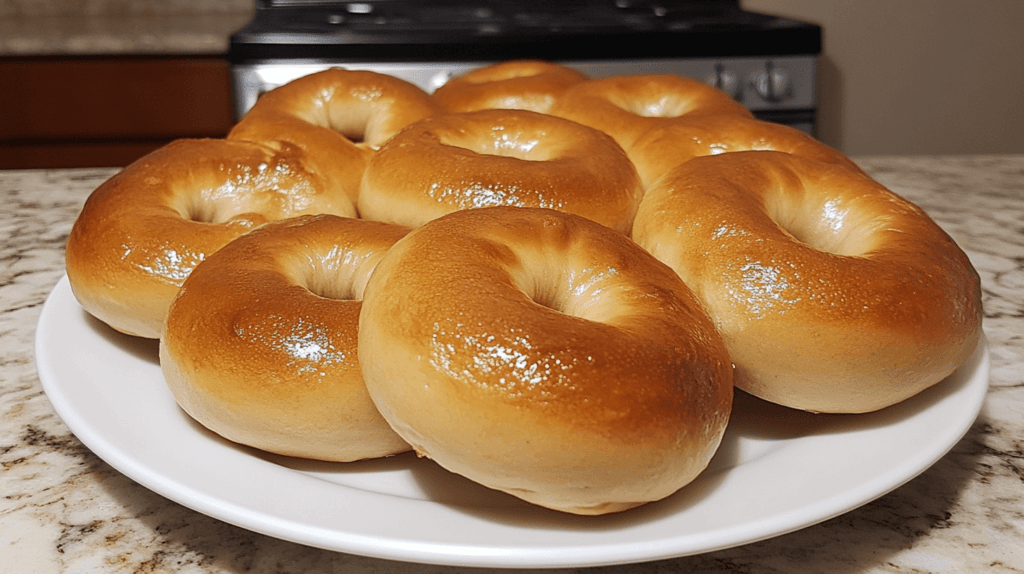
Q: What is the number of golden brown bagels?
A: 9